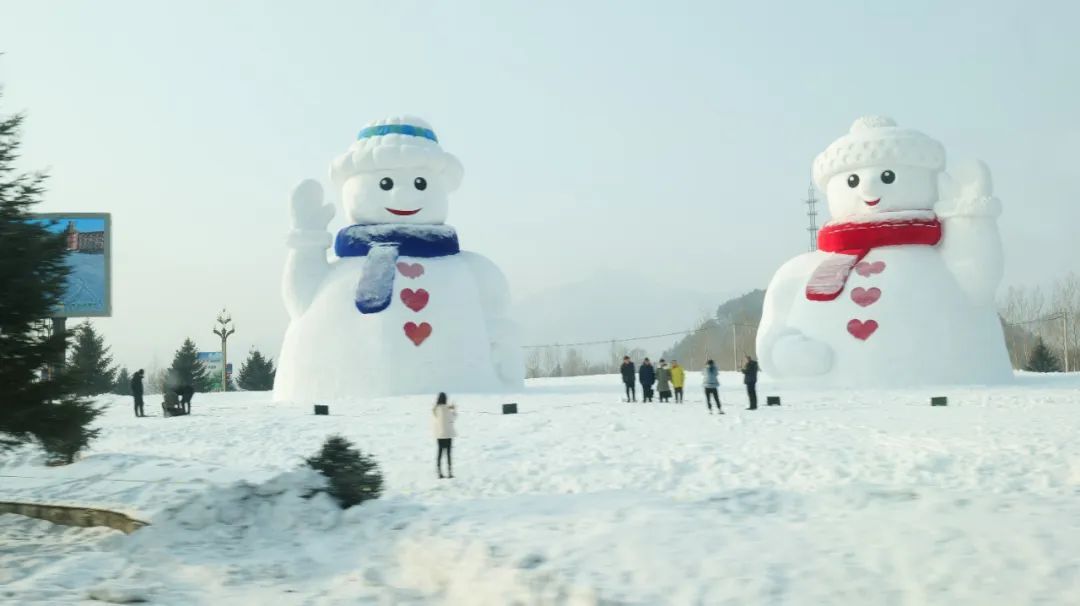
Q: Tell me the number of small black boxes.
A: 4